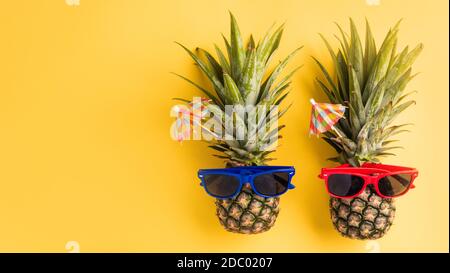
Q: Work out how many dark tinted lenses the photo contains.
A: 4